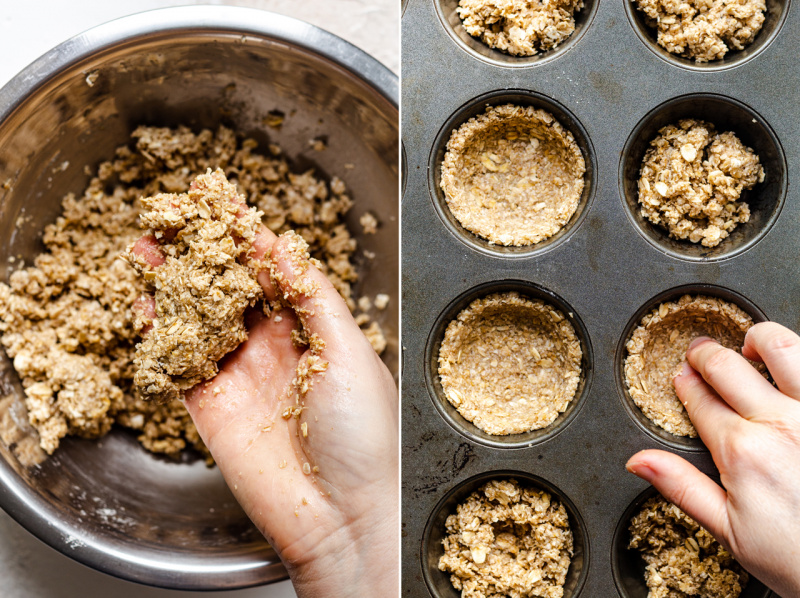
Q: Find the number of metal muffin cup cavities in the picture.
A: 8